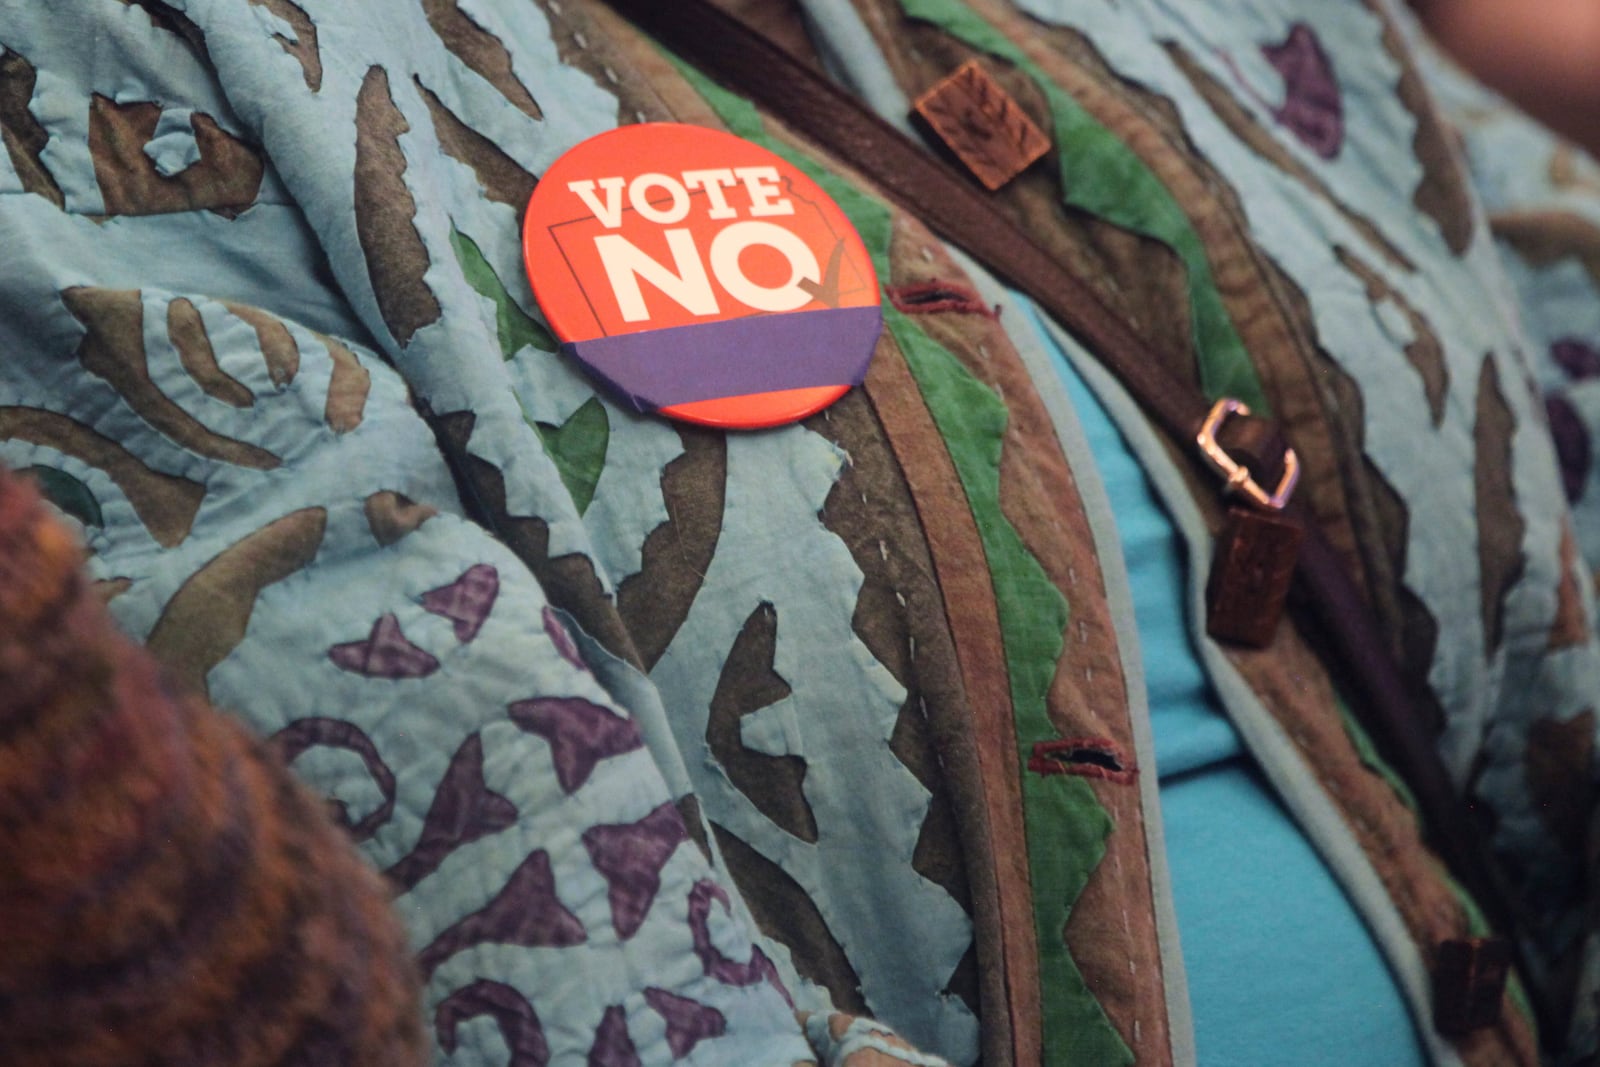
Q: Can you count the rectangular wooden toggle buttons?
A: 3